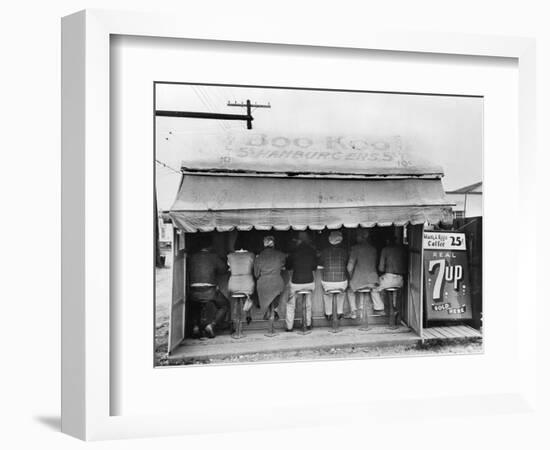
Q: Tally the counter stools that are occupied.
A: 7